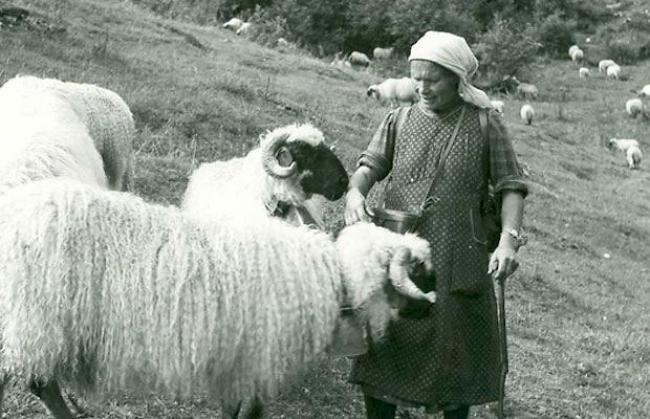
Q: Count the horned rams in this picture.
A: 2